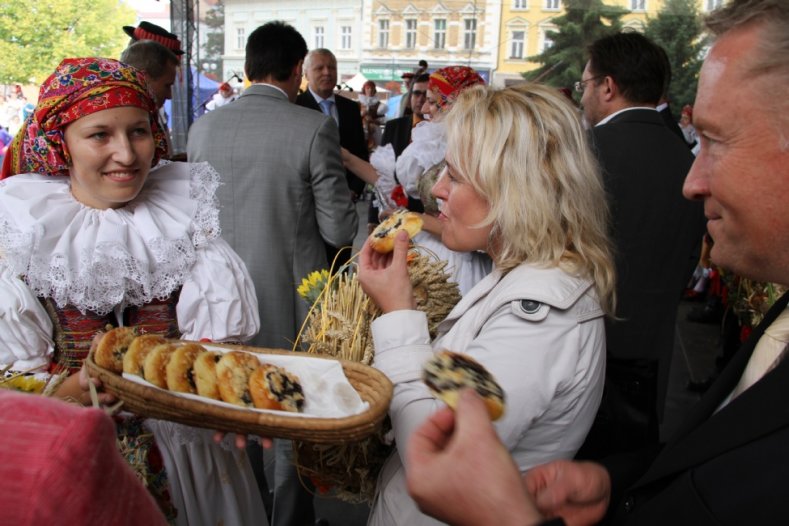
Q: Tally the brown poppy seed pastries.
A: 9